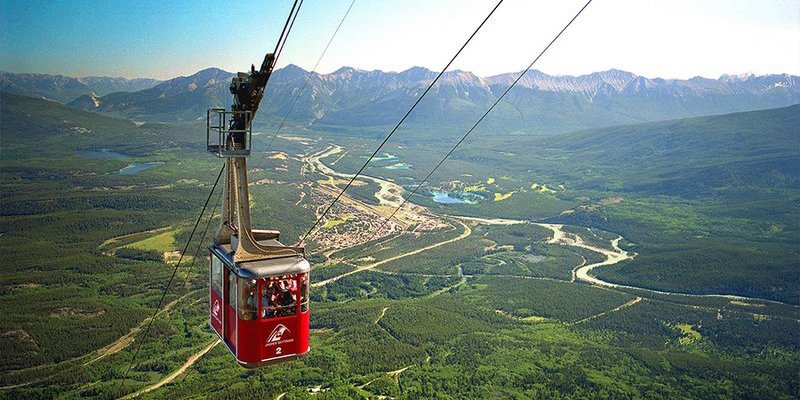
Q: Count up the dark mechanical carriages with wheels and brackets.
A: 1